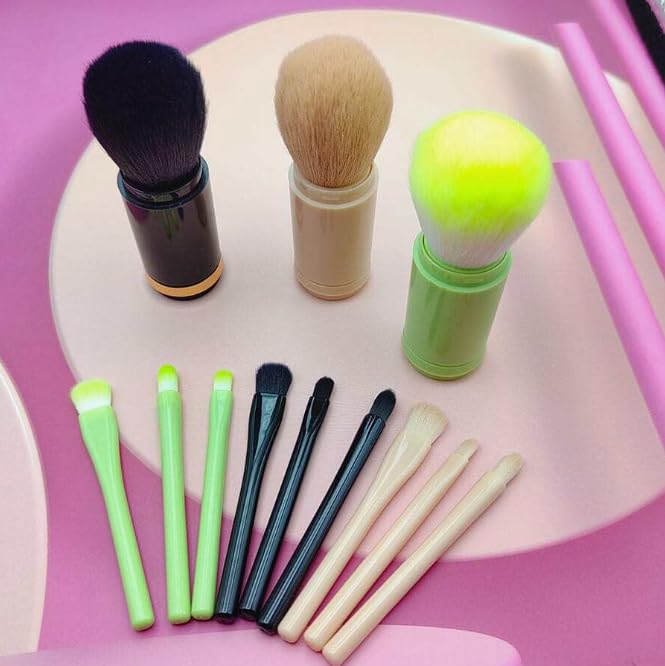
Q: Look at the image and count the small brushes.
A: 9